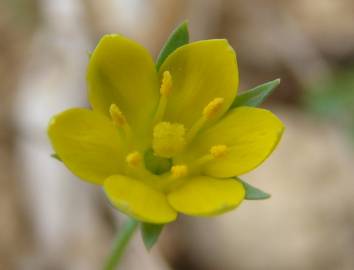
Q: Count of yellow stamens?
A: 6